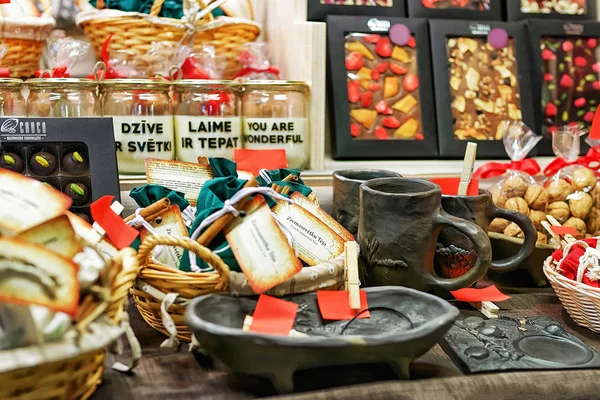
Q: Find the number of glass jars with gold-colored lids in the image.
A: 5